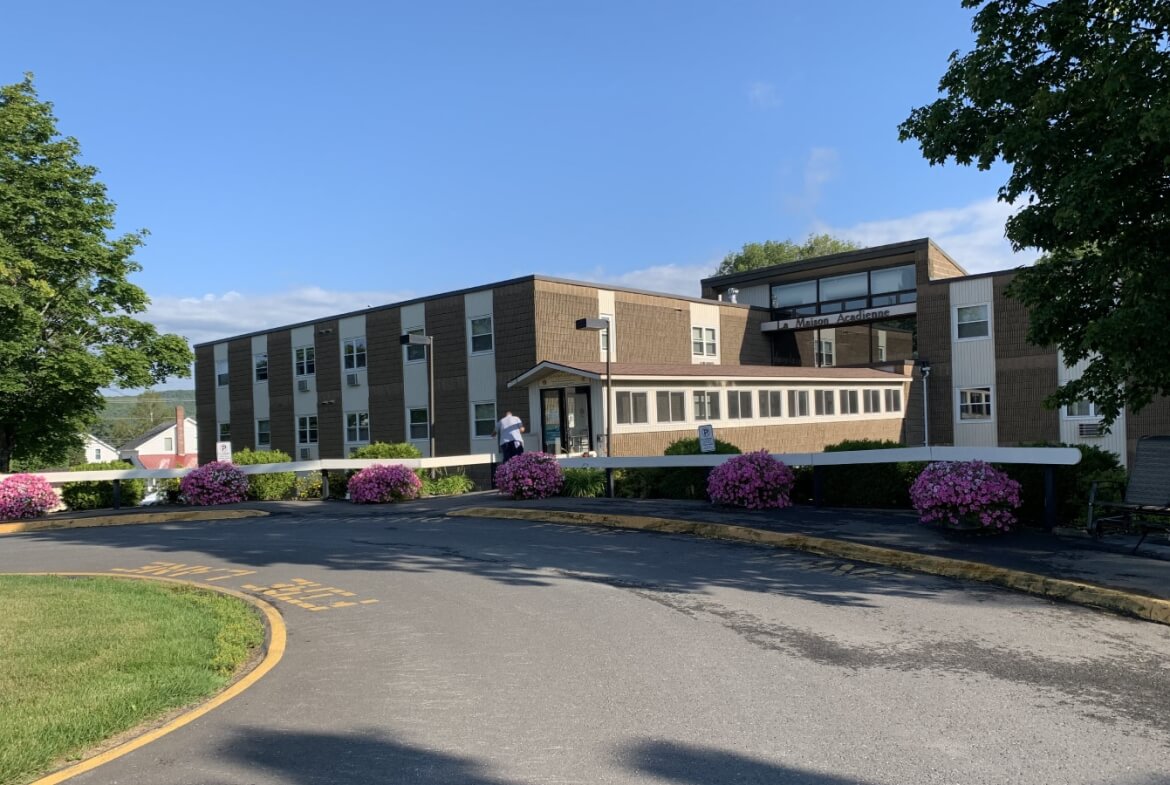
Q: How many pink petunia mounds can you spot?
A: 6